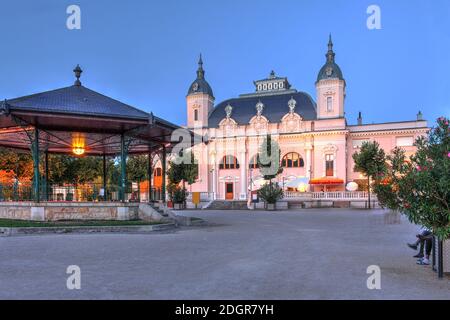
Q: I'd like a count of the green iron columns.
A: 6